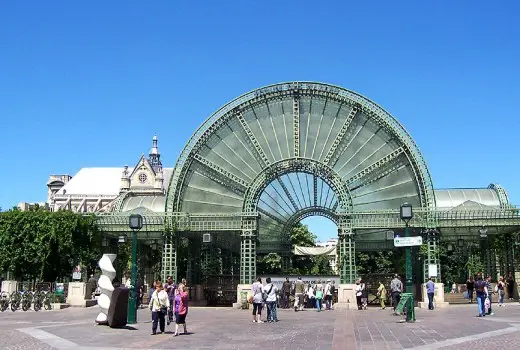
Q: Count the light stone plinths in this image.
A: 5